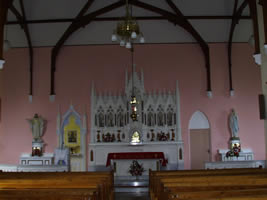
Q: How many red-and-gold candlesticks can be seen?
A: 4